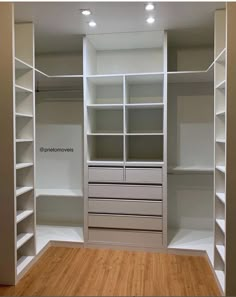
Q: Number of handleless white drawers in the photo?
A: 6